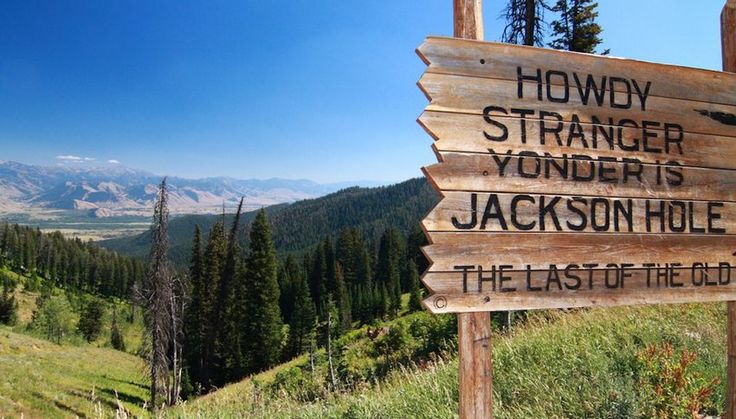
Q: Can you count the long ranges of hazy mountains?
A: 1